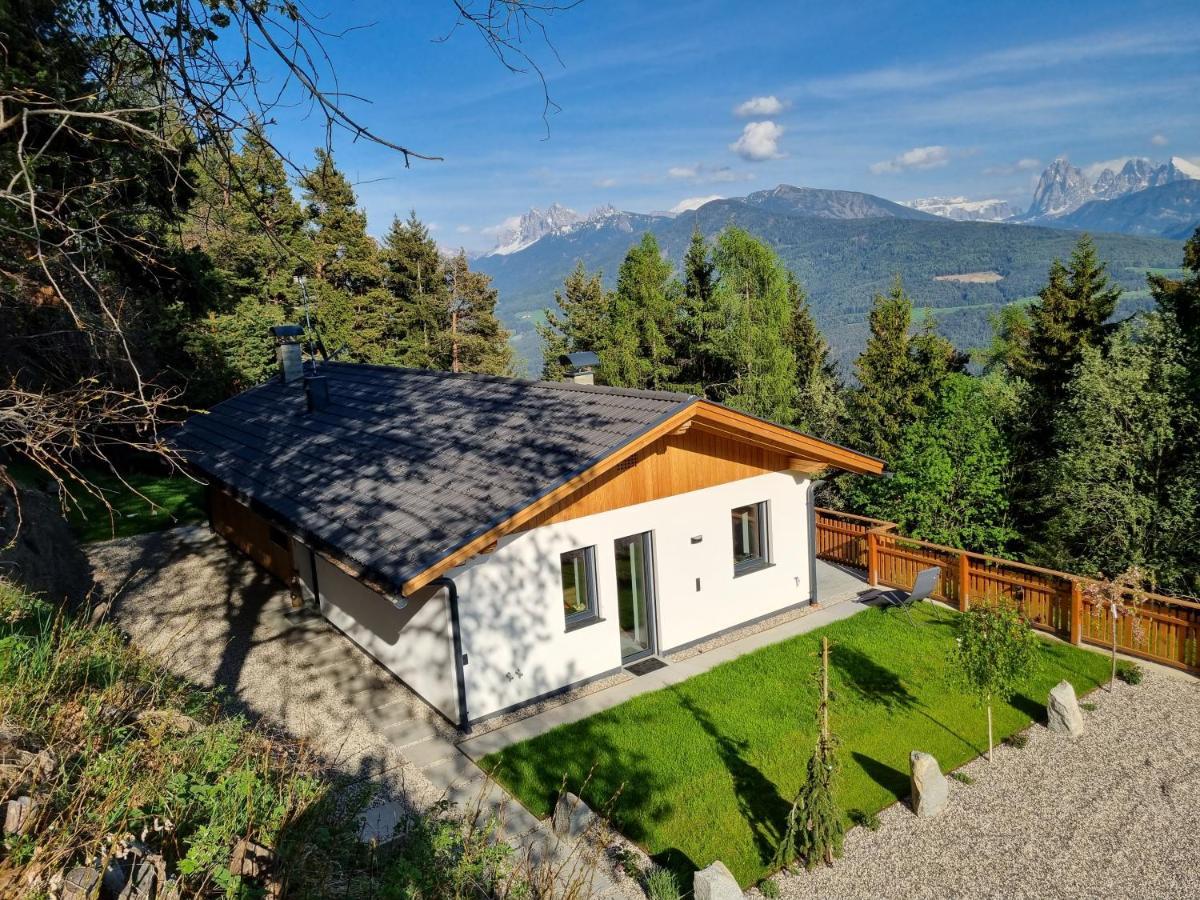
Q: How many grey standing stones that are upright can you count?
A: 4